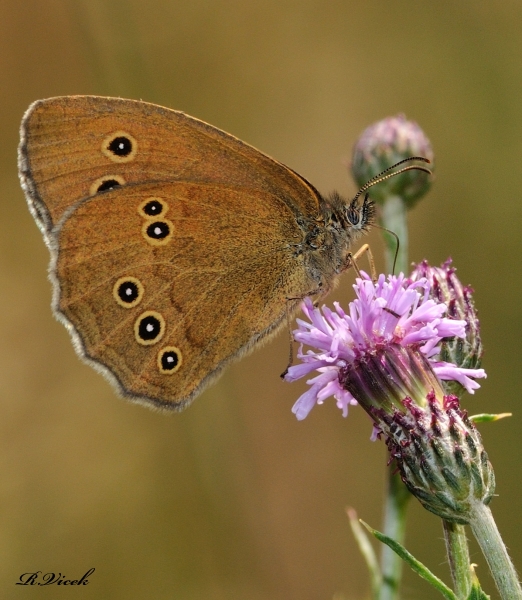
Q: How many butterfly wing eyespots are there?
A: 7